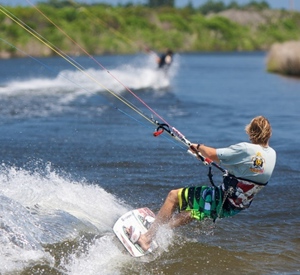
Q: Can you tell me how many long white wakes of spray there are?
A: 2